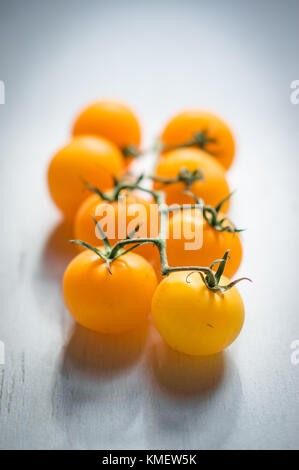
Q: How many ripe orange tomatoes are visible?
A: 8